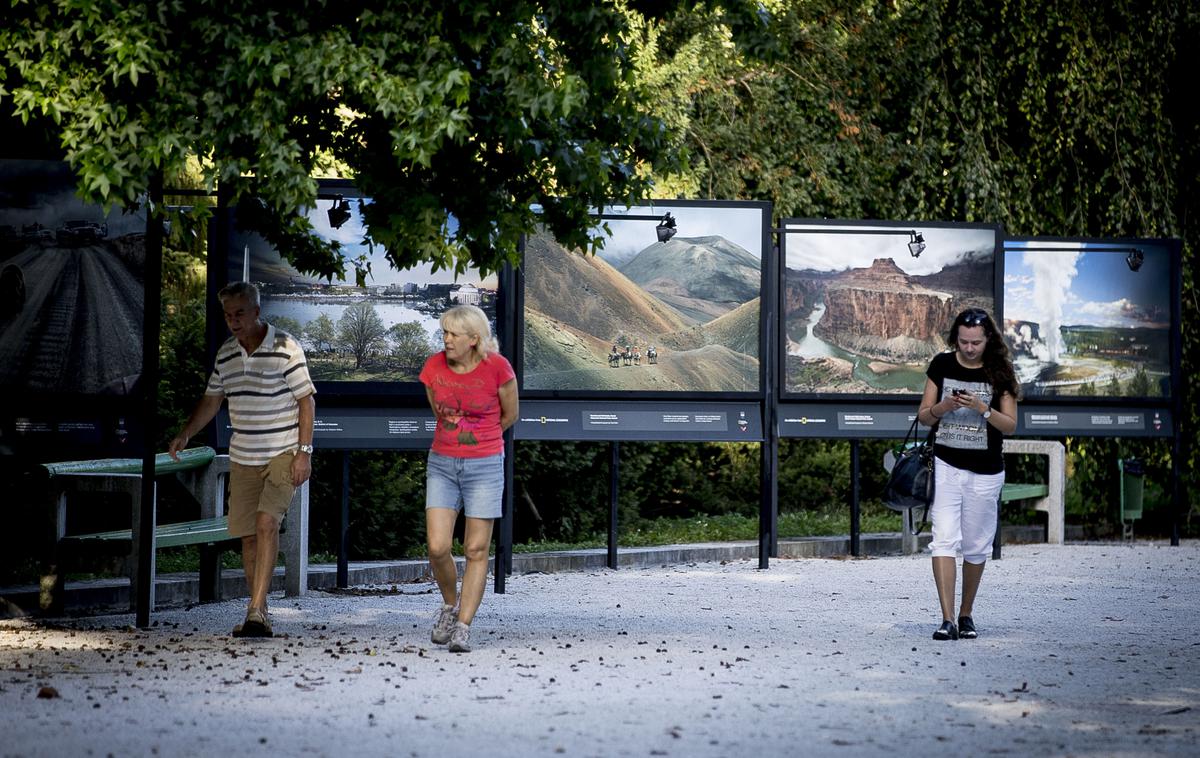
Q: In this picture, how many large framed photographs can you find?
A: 5